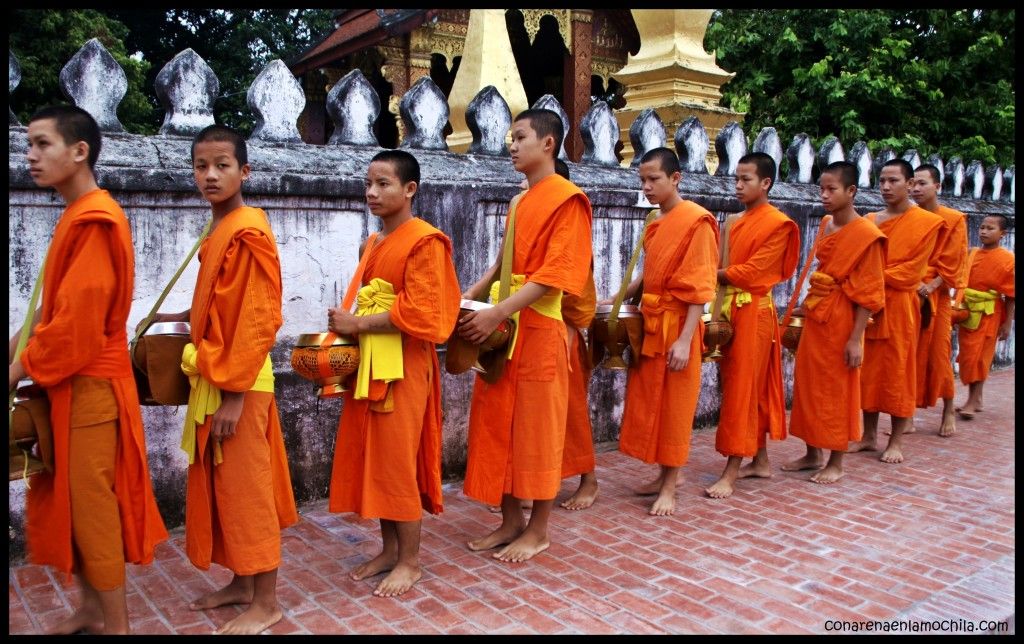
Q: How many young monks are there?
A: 11